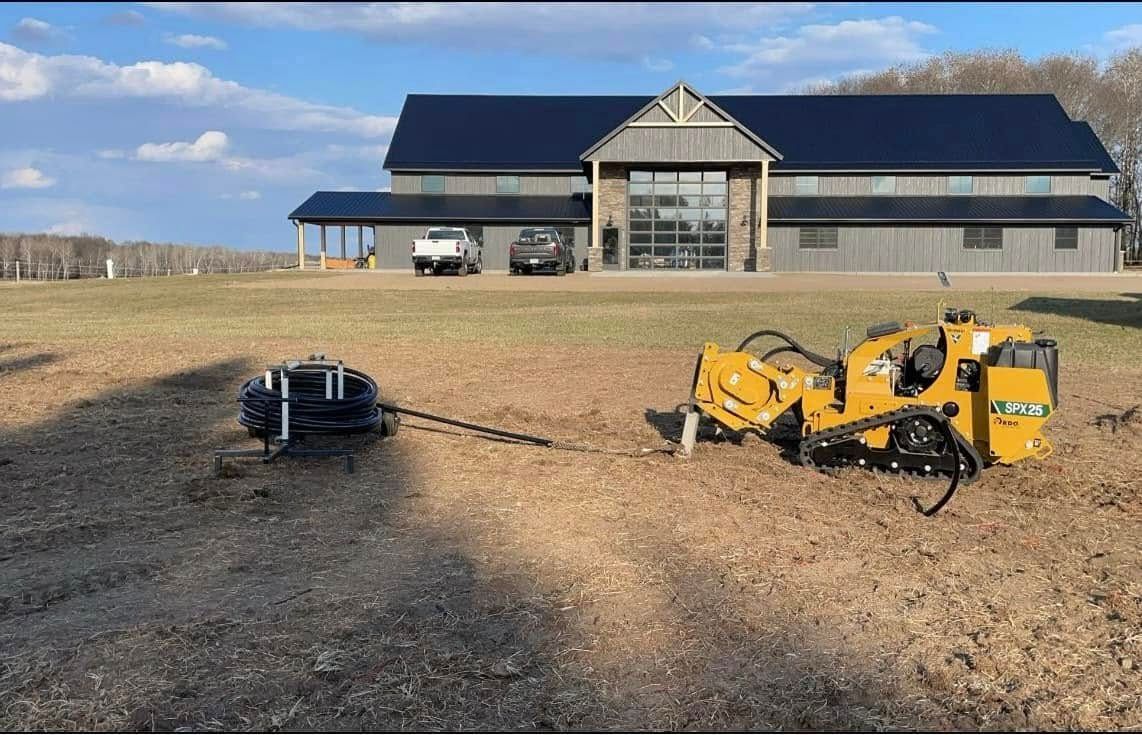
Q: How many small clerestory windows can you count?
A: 7